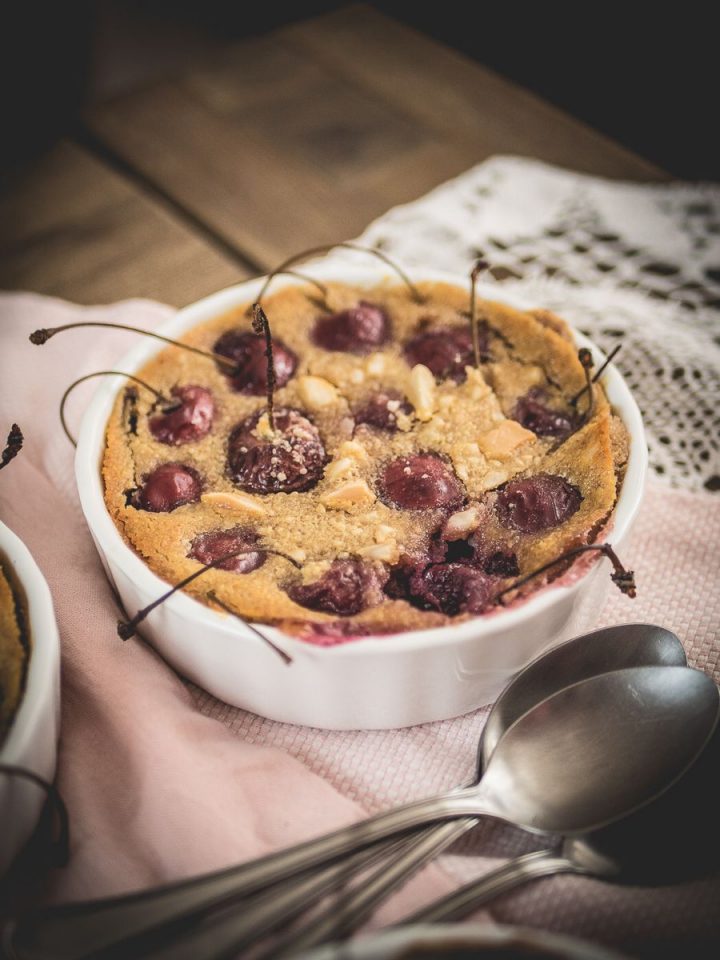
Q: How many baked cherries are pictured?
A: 13